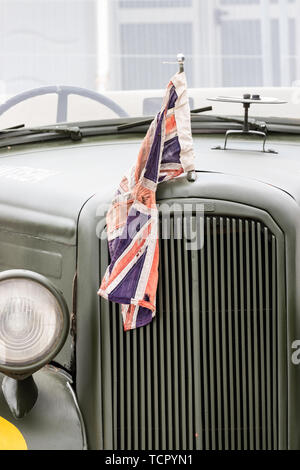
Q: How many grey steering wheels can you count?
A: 1